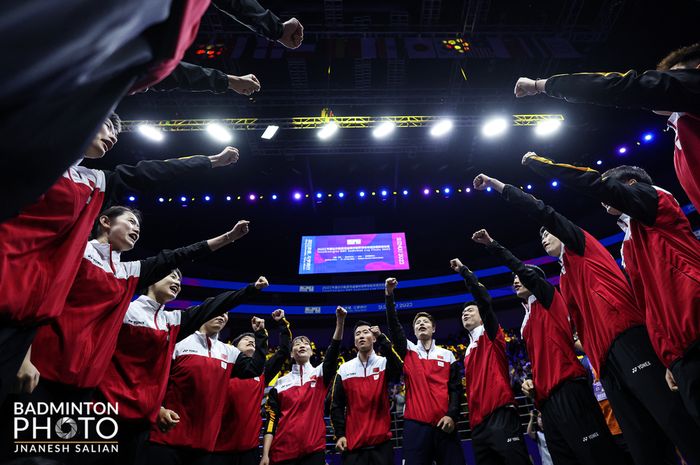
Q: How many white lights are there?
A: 8